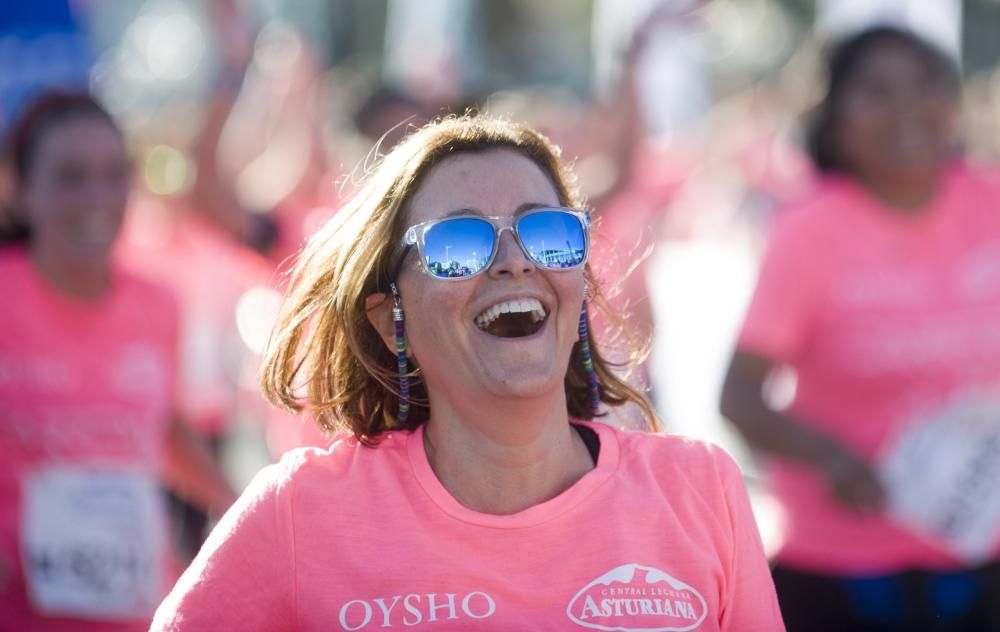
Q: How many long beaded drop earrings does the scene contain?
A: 2